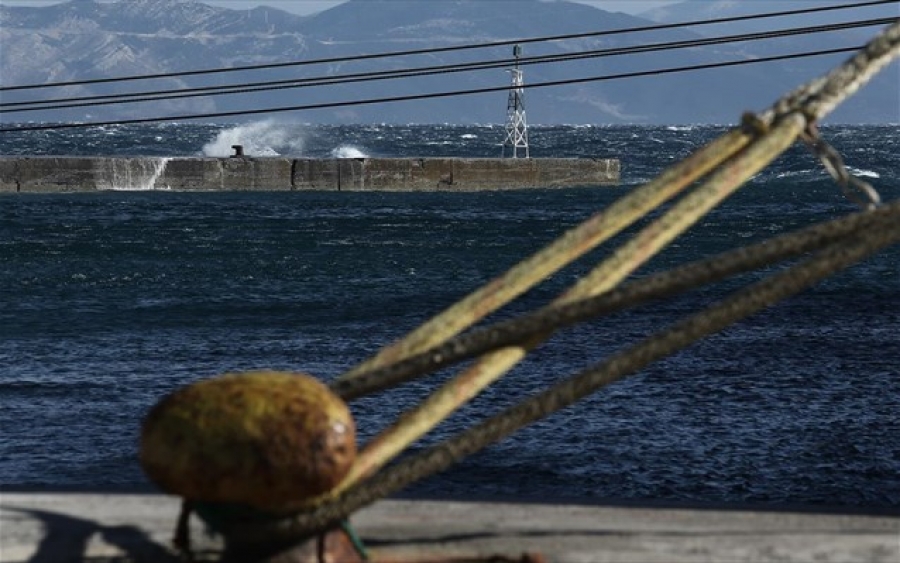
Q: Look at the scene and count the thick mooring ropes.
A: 4